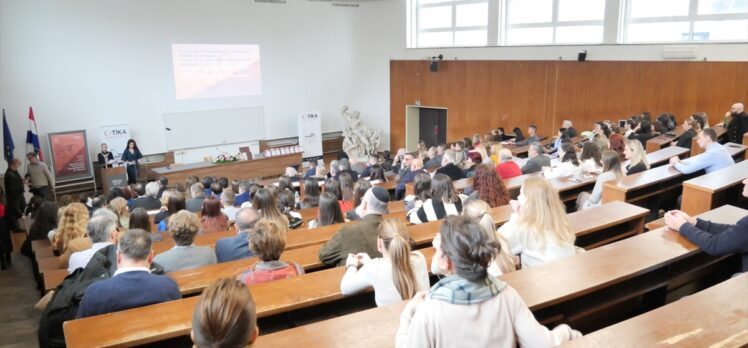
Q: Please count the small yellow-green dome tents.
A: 0